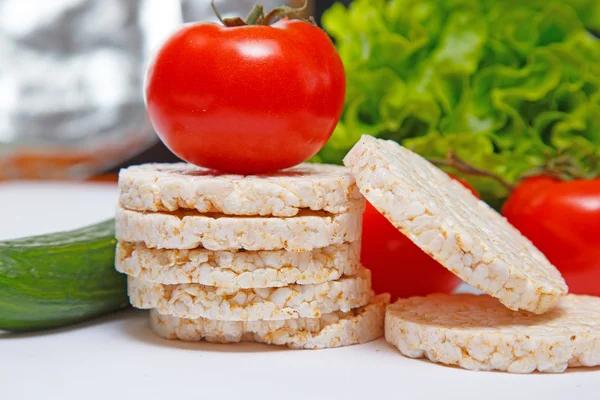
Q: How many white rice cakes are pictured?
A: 7